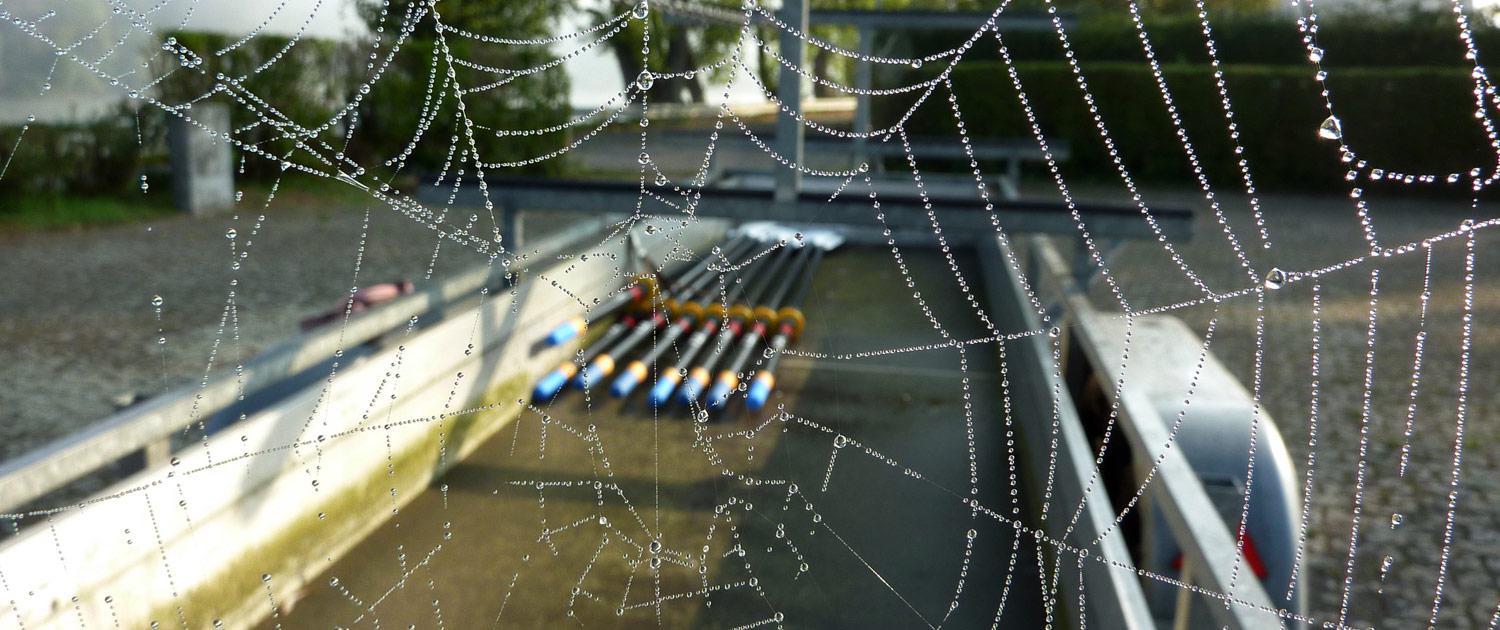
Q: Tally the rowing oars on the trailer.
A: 8